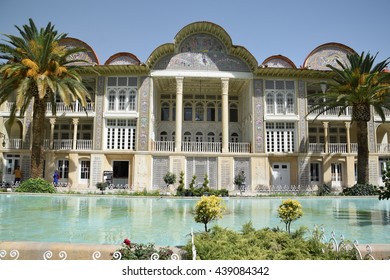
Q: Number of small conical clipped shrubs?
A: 3